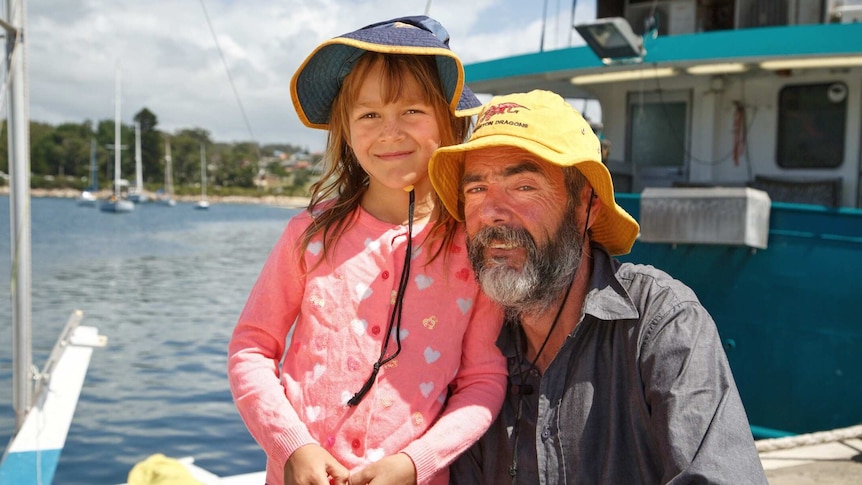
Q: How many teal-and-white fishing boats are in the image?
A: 1